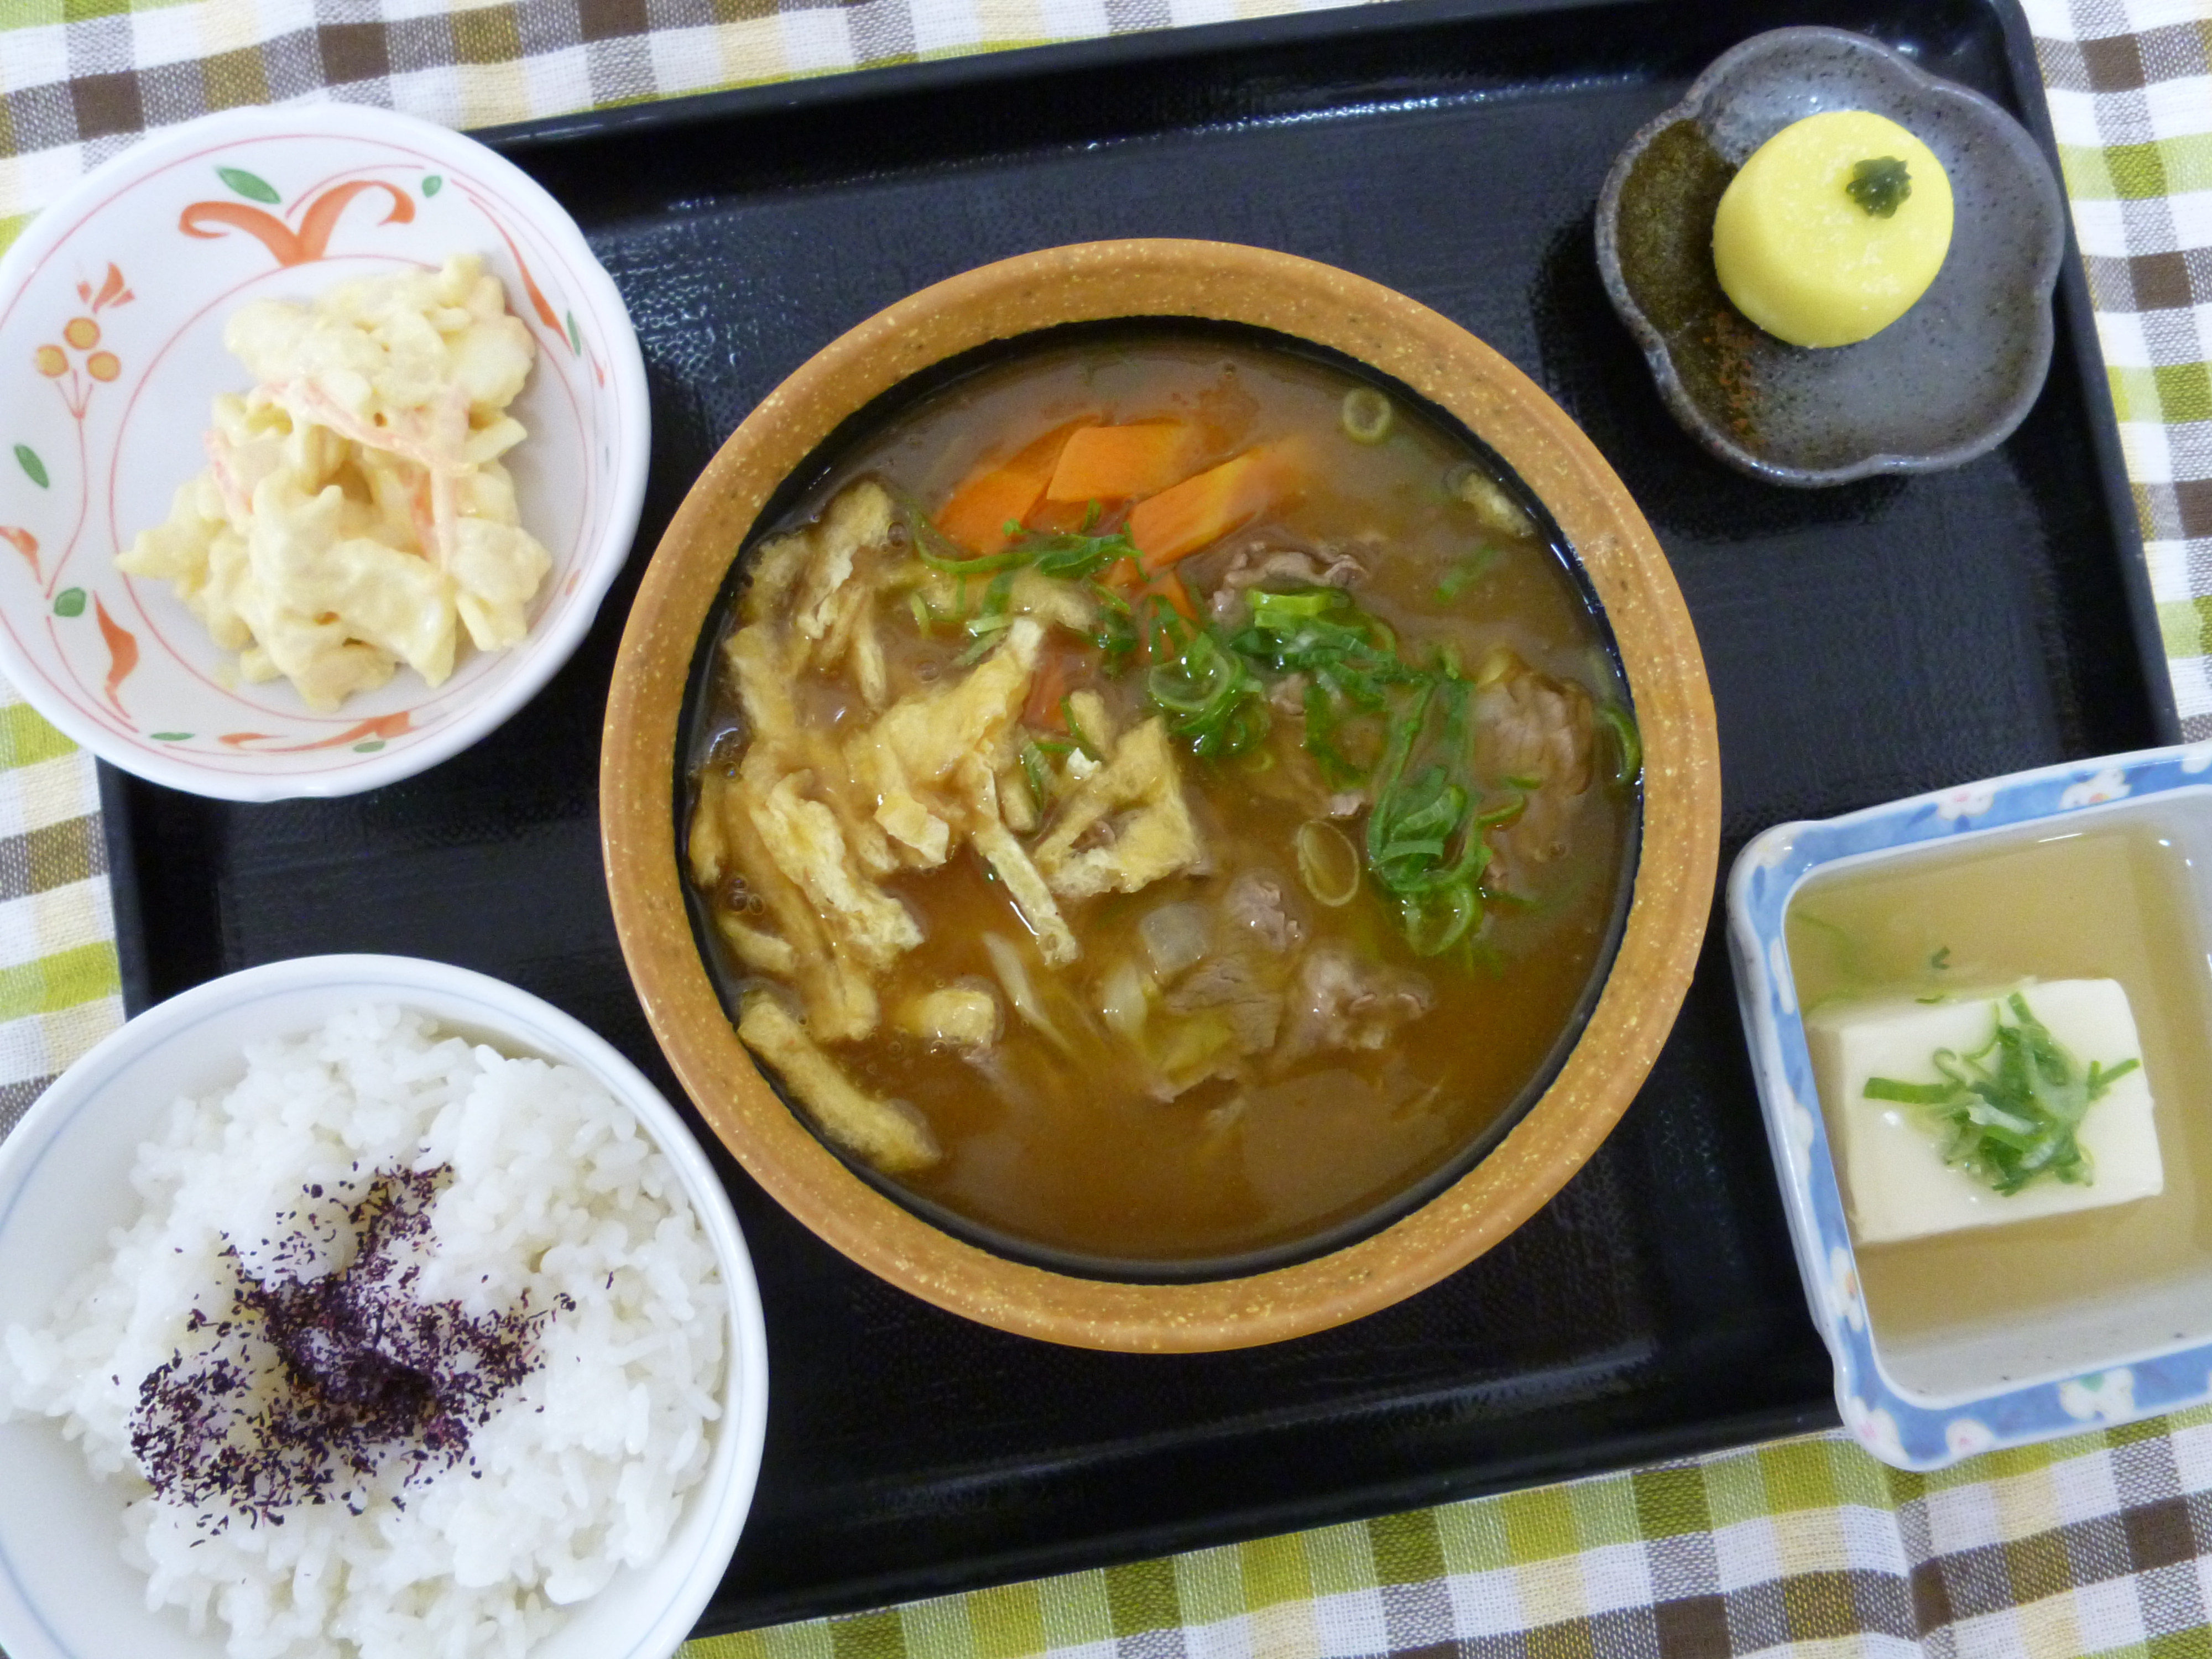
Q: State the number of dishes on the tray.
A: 5